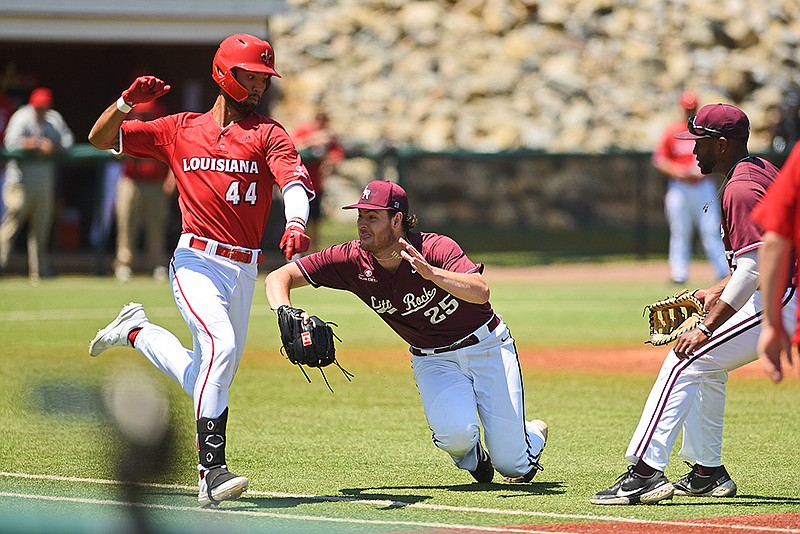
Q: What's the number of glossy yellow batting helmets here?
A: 0